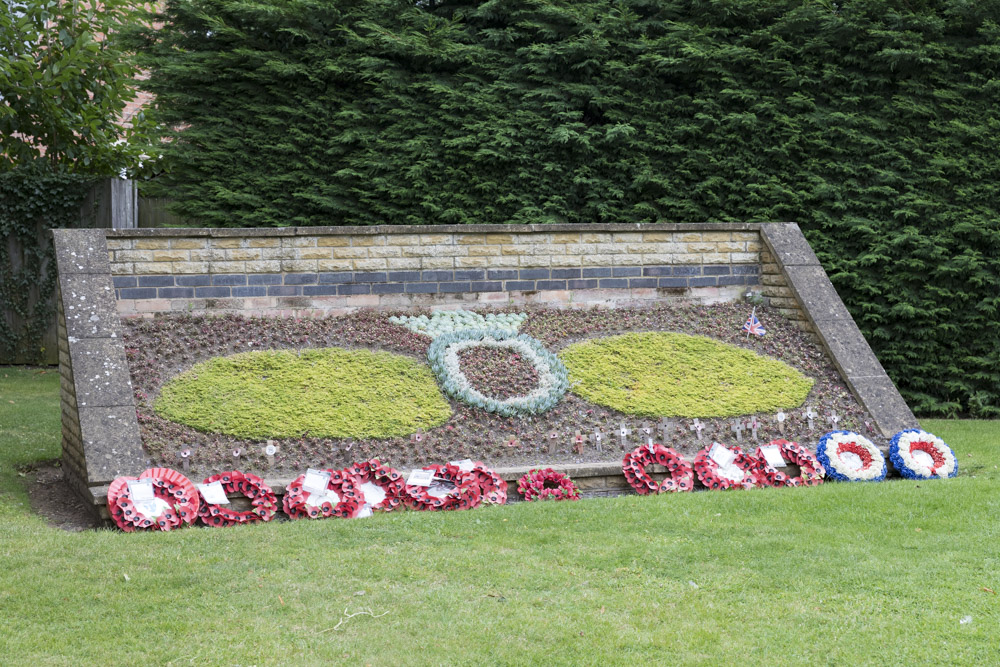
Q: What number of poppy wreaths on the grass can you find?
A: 10